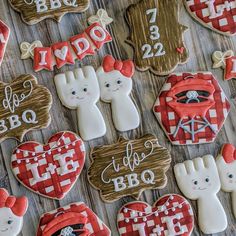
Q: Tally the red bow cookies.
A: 3